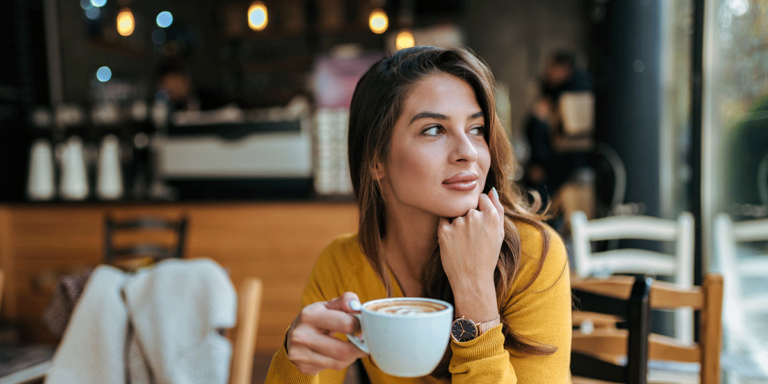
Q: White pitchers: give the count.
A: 3